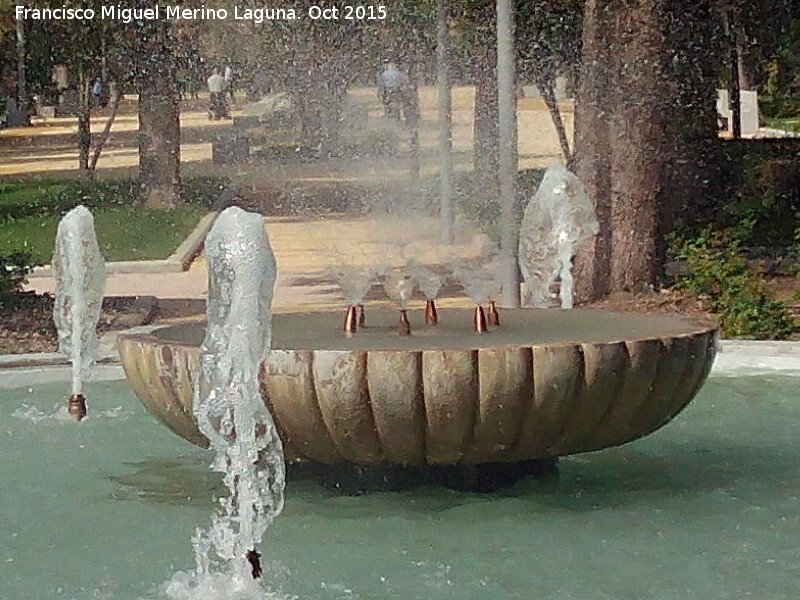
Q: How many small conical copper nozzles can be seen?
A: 6